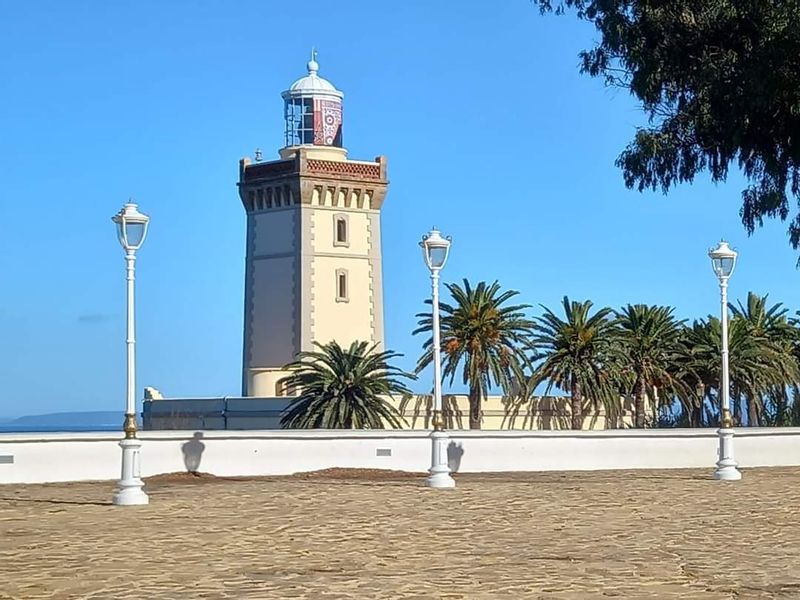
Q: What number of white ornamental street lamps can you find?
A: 3